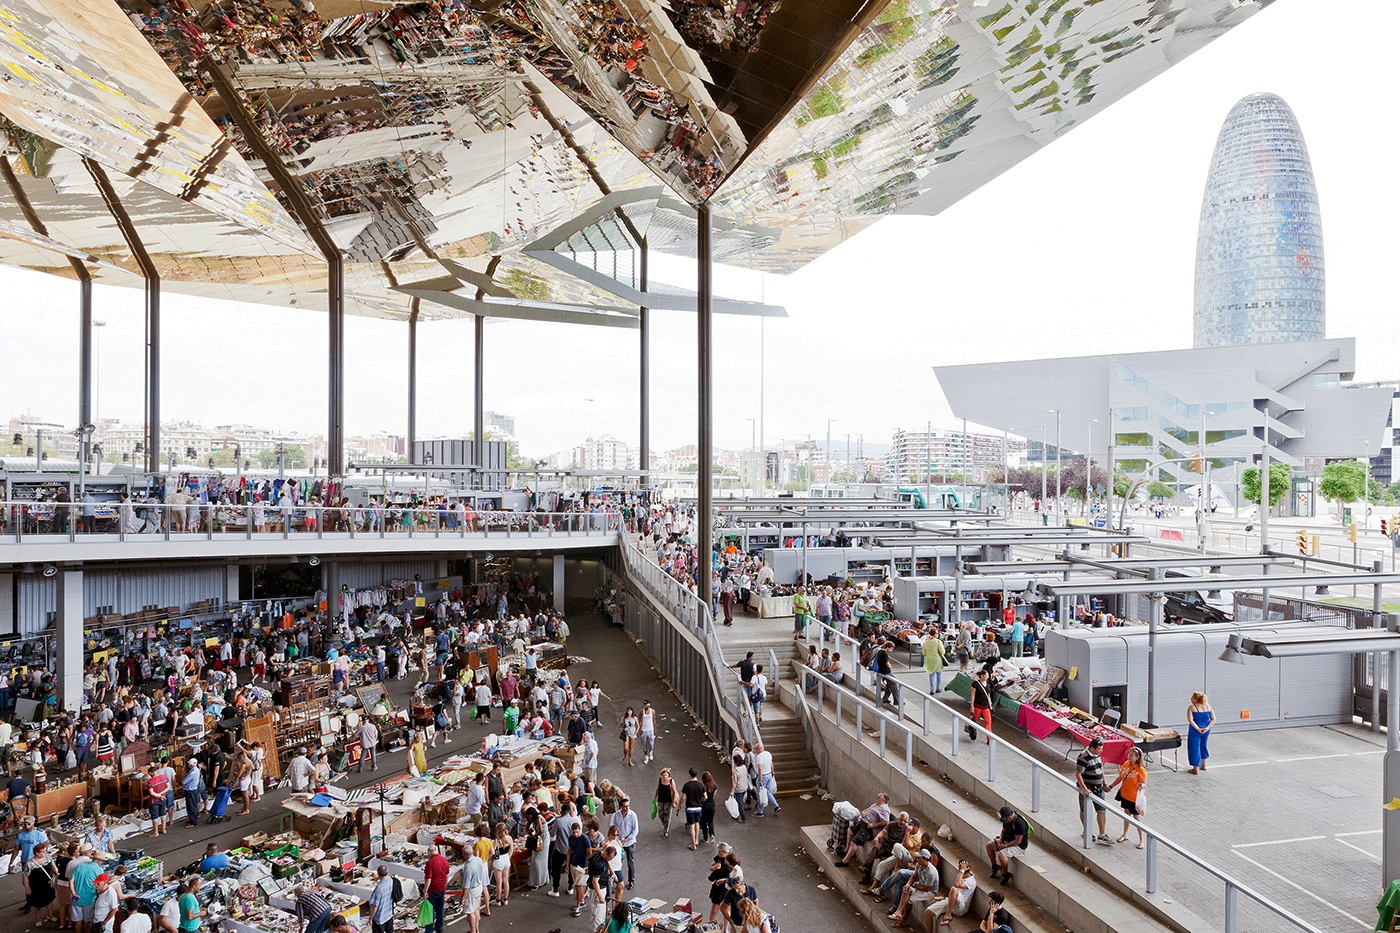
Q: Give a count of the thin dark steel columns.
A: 7